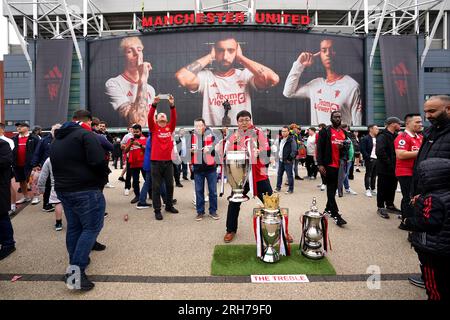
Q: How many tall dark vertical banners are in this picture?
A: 2